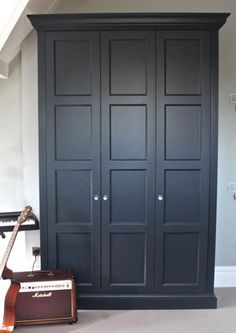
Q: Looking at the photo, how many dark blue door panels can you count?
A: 12